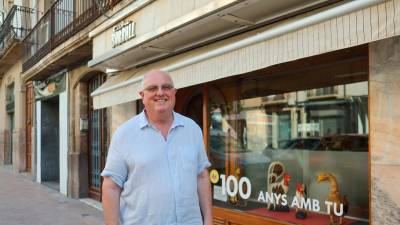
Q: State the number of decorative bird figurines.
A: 3